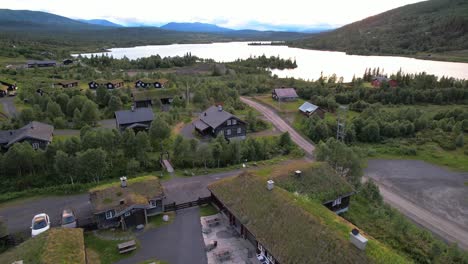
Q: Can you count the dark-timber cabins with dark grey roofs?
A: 3